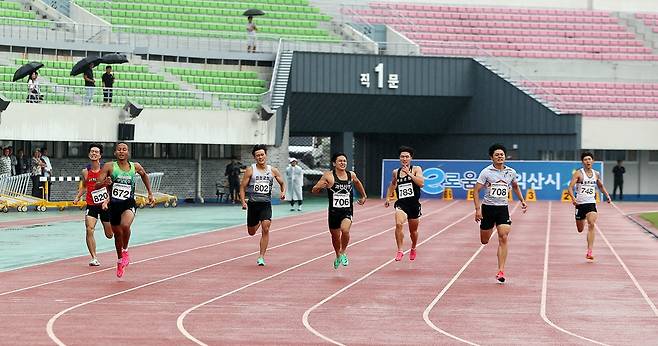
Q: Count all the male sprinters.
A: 7